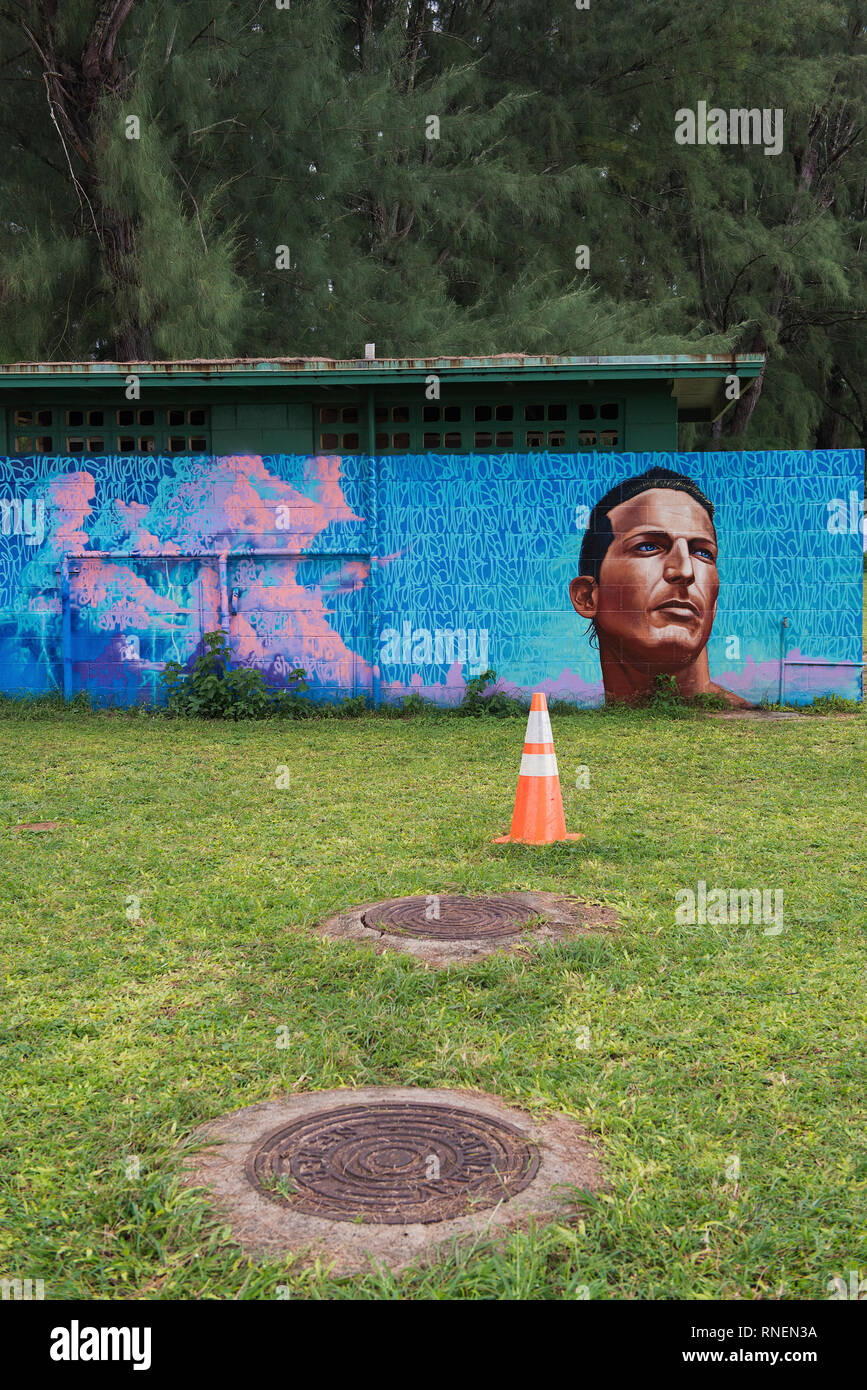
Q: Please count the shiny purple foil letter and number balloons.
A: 0